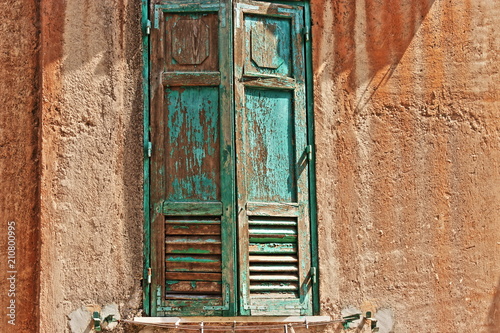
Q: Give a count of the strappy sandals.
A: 0